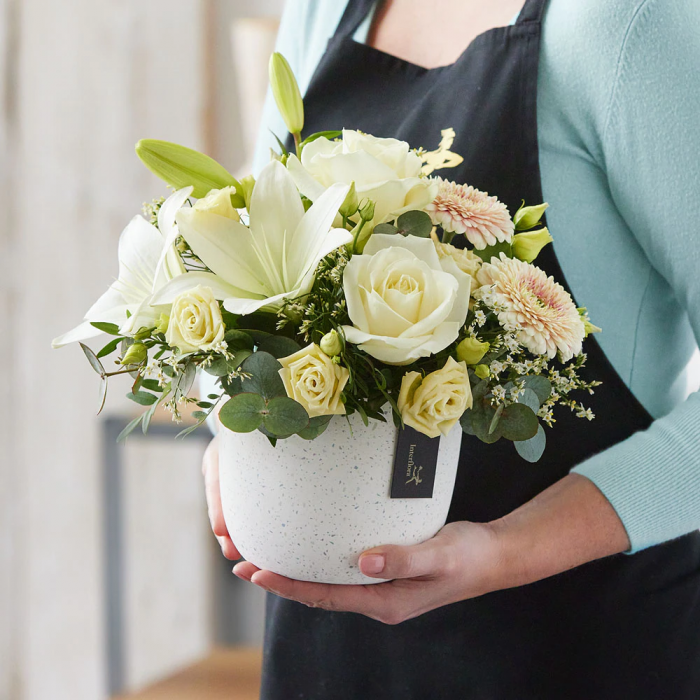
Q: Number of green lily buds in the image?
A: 2